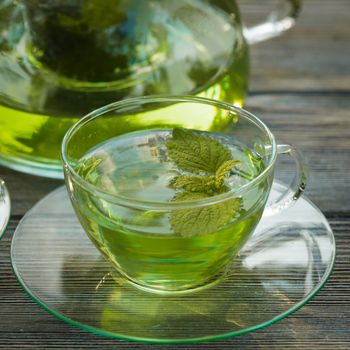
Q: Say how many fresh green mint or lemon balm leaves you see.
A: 4